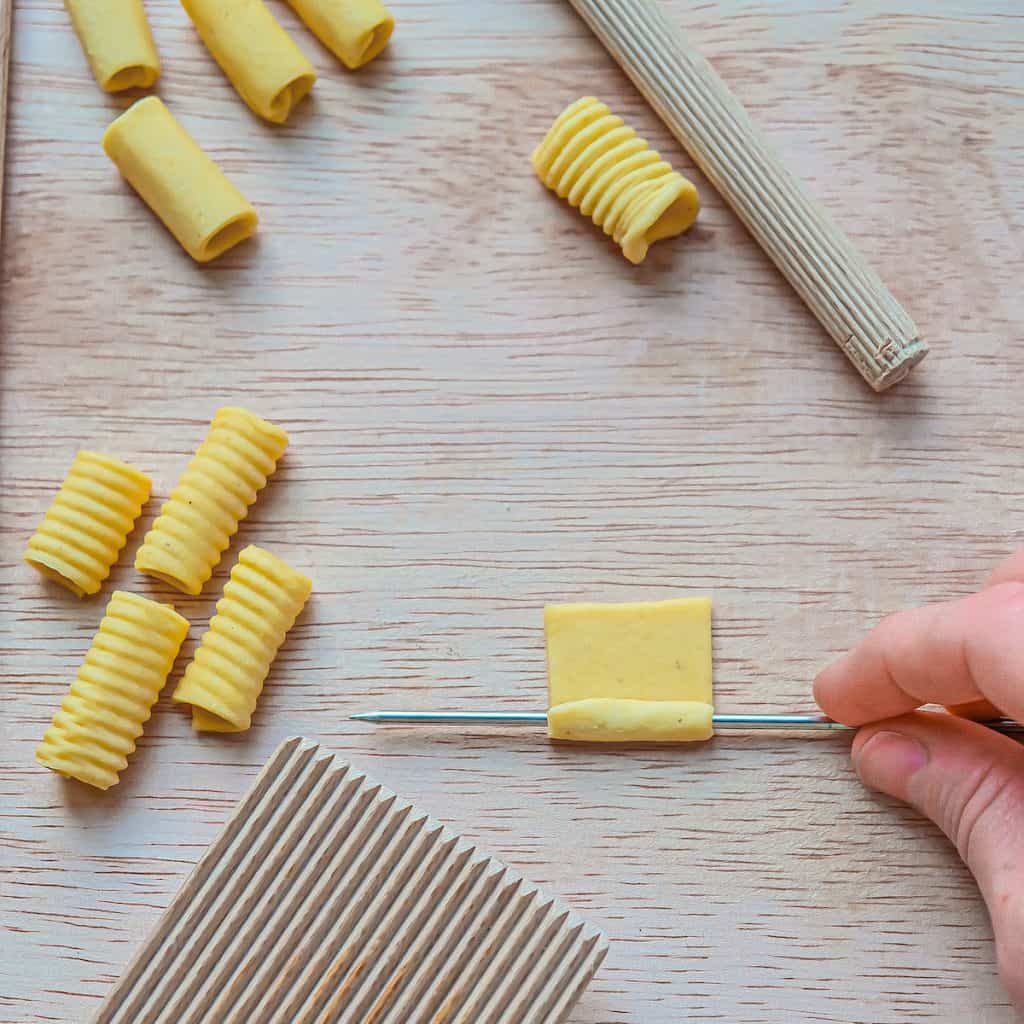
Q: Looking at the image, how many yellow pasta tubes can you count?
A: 9